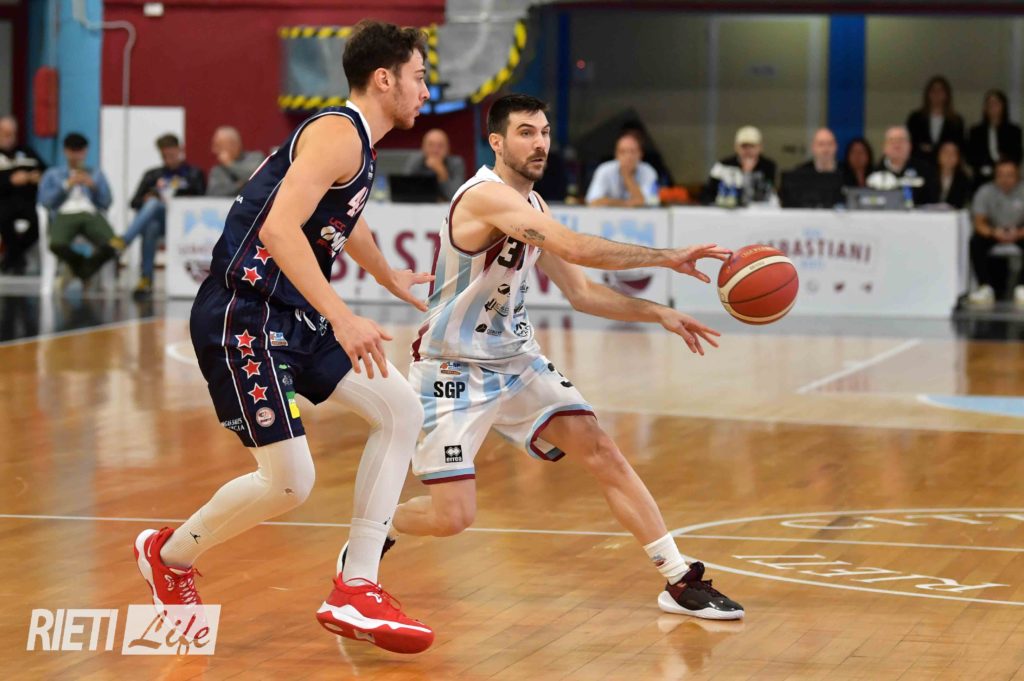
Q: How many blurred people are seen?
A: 14